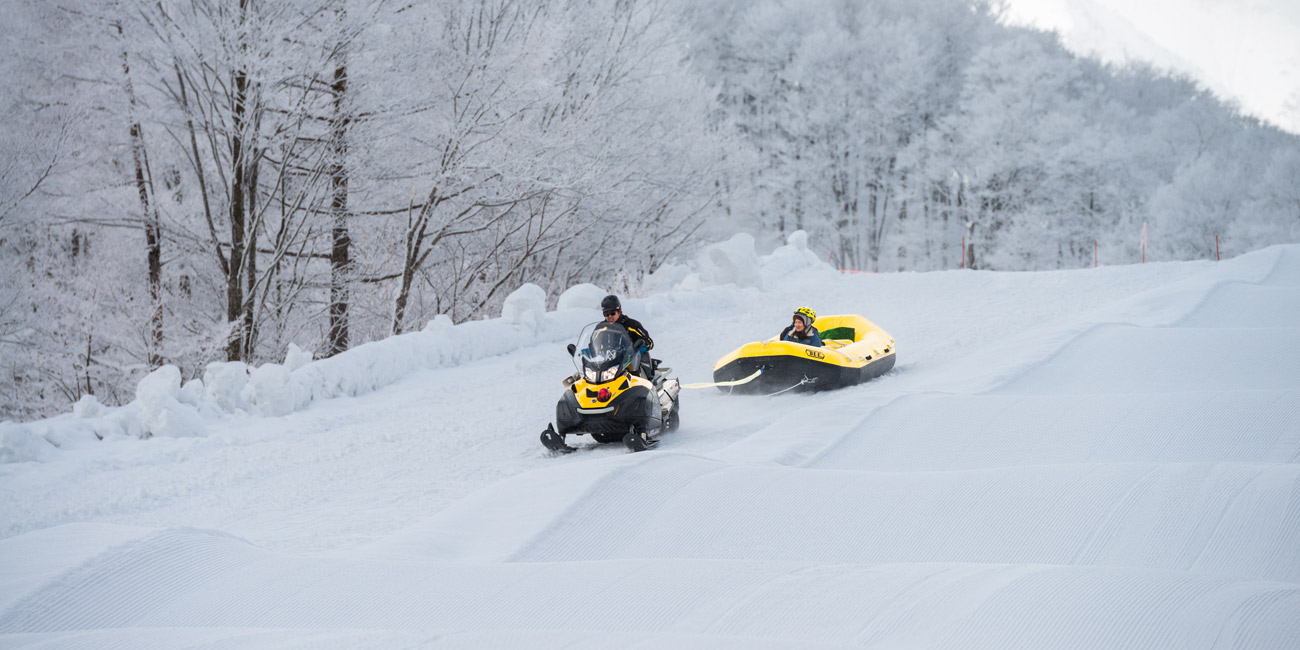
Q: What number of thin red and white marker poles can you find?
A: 4